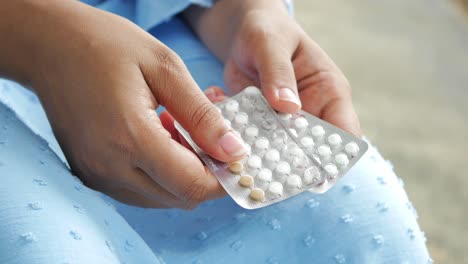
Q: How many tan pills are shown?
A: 3